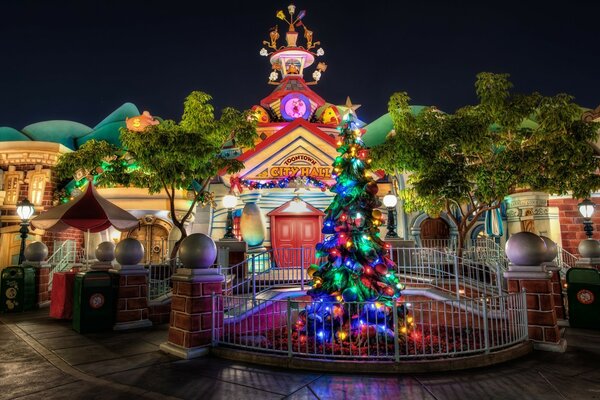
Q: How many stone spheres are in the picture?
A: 7